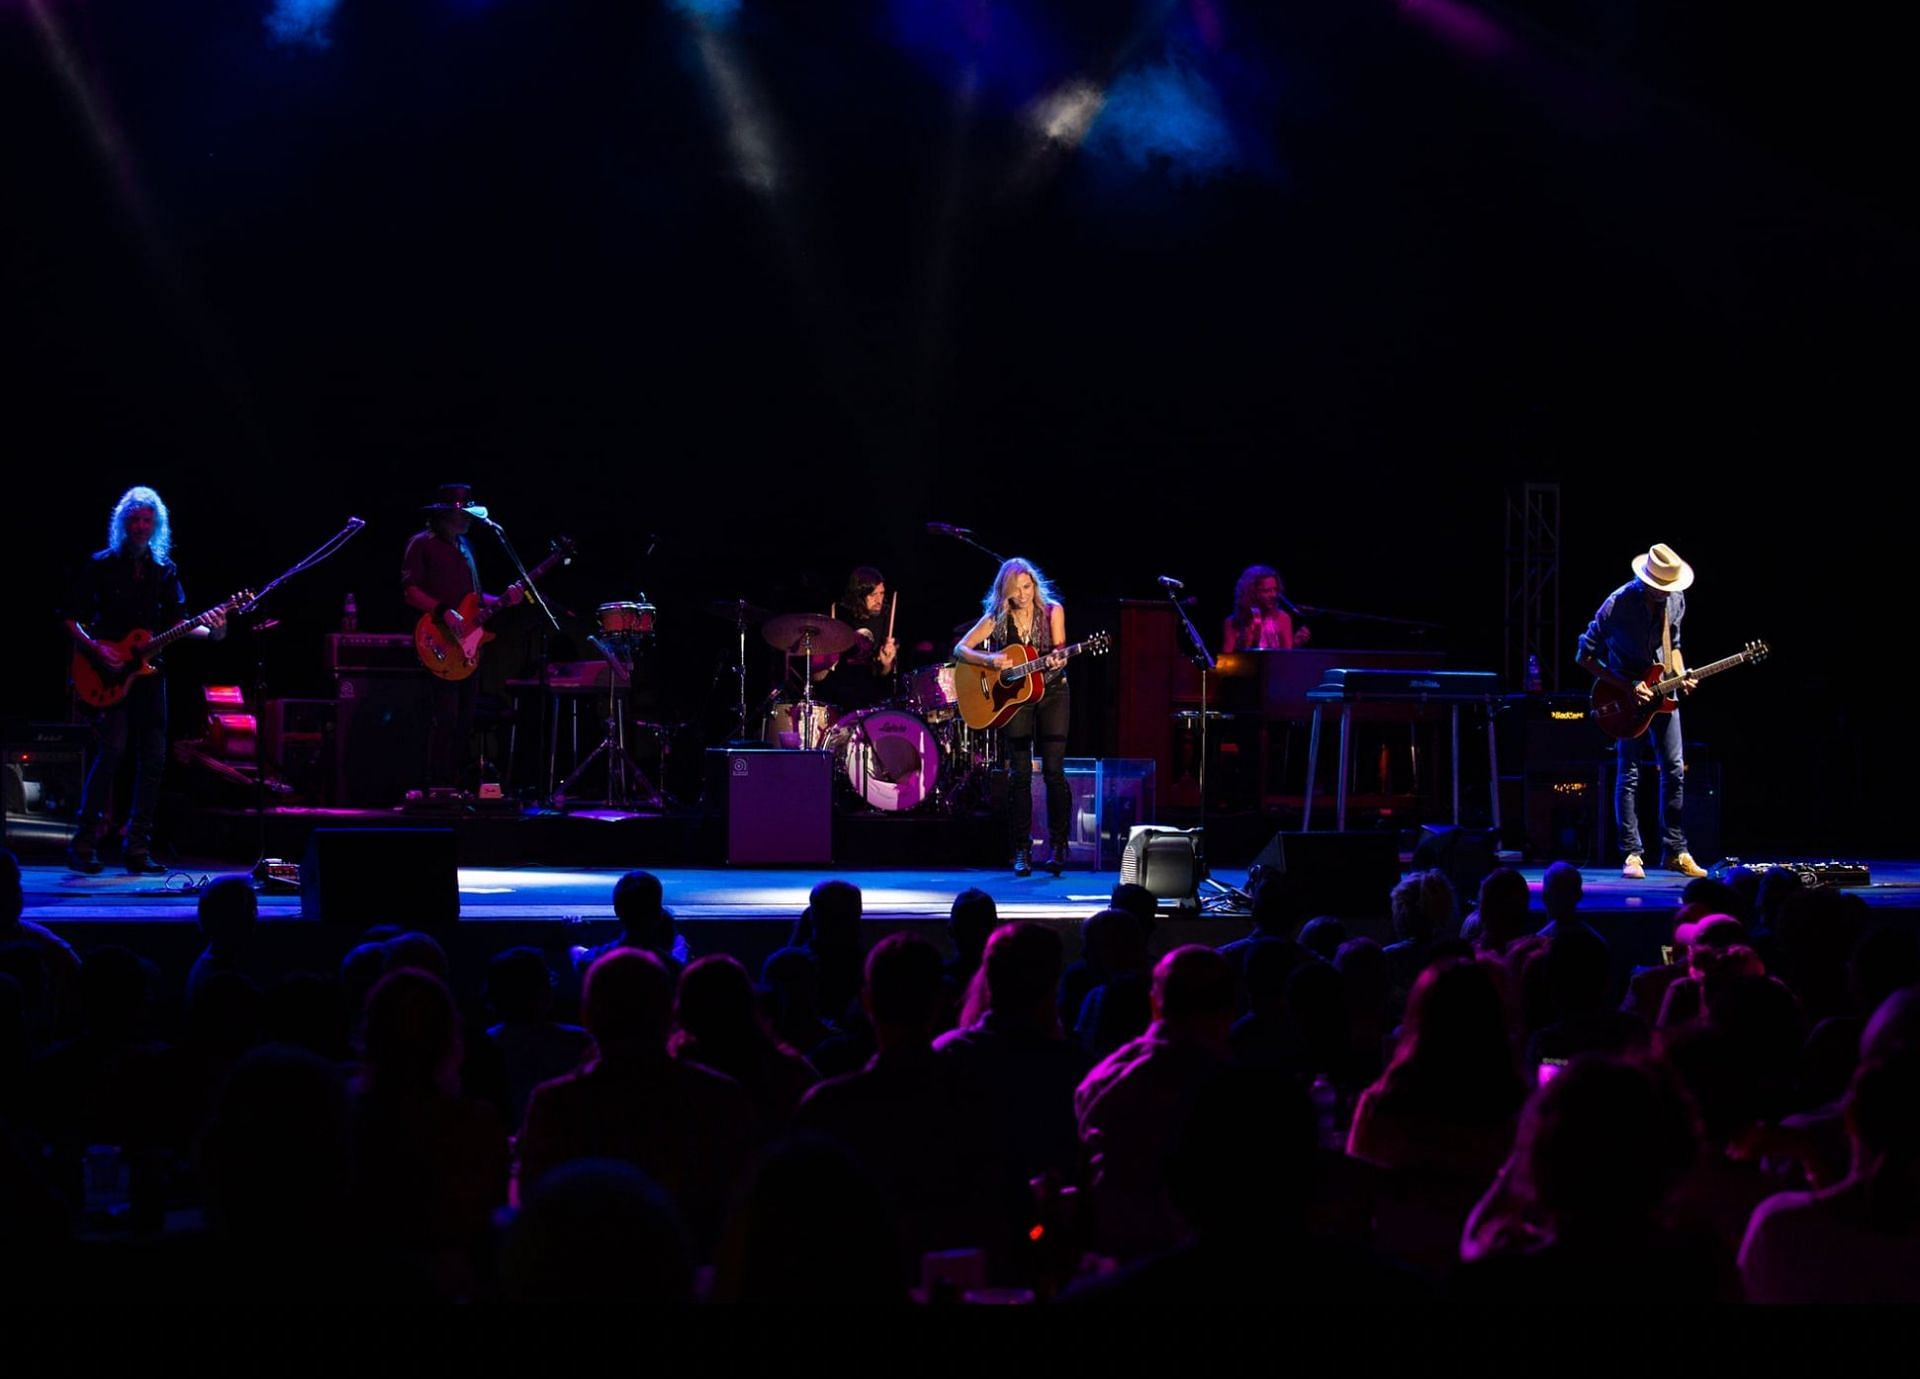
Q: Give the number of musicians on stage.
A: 6